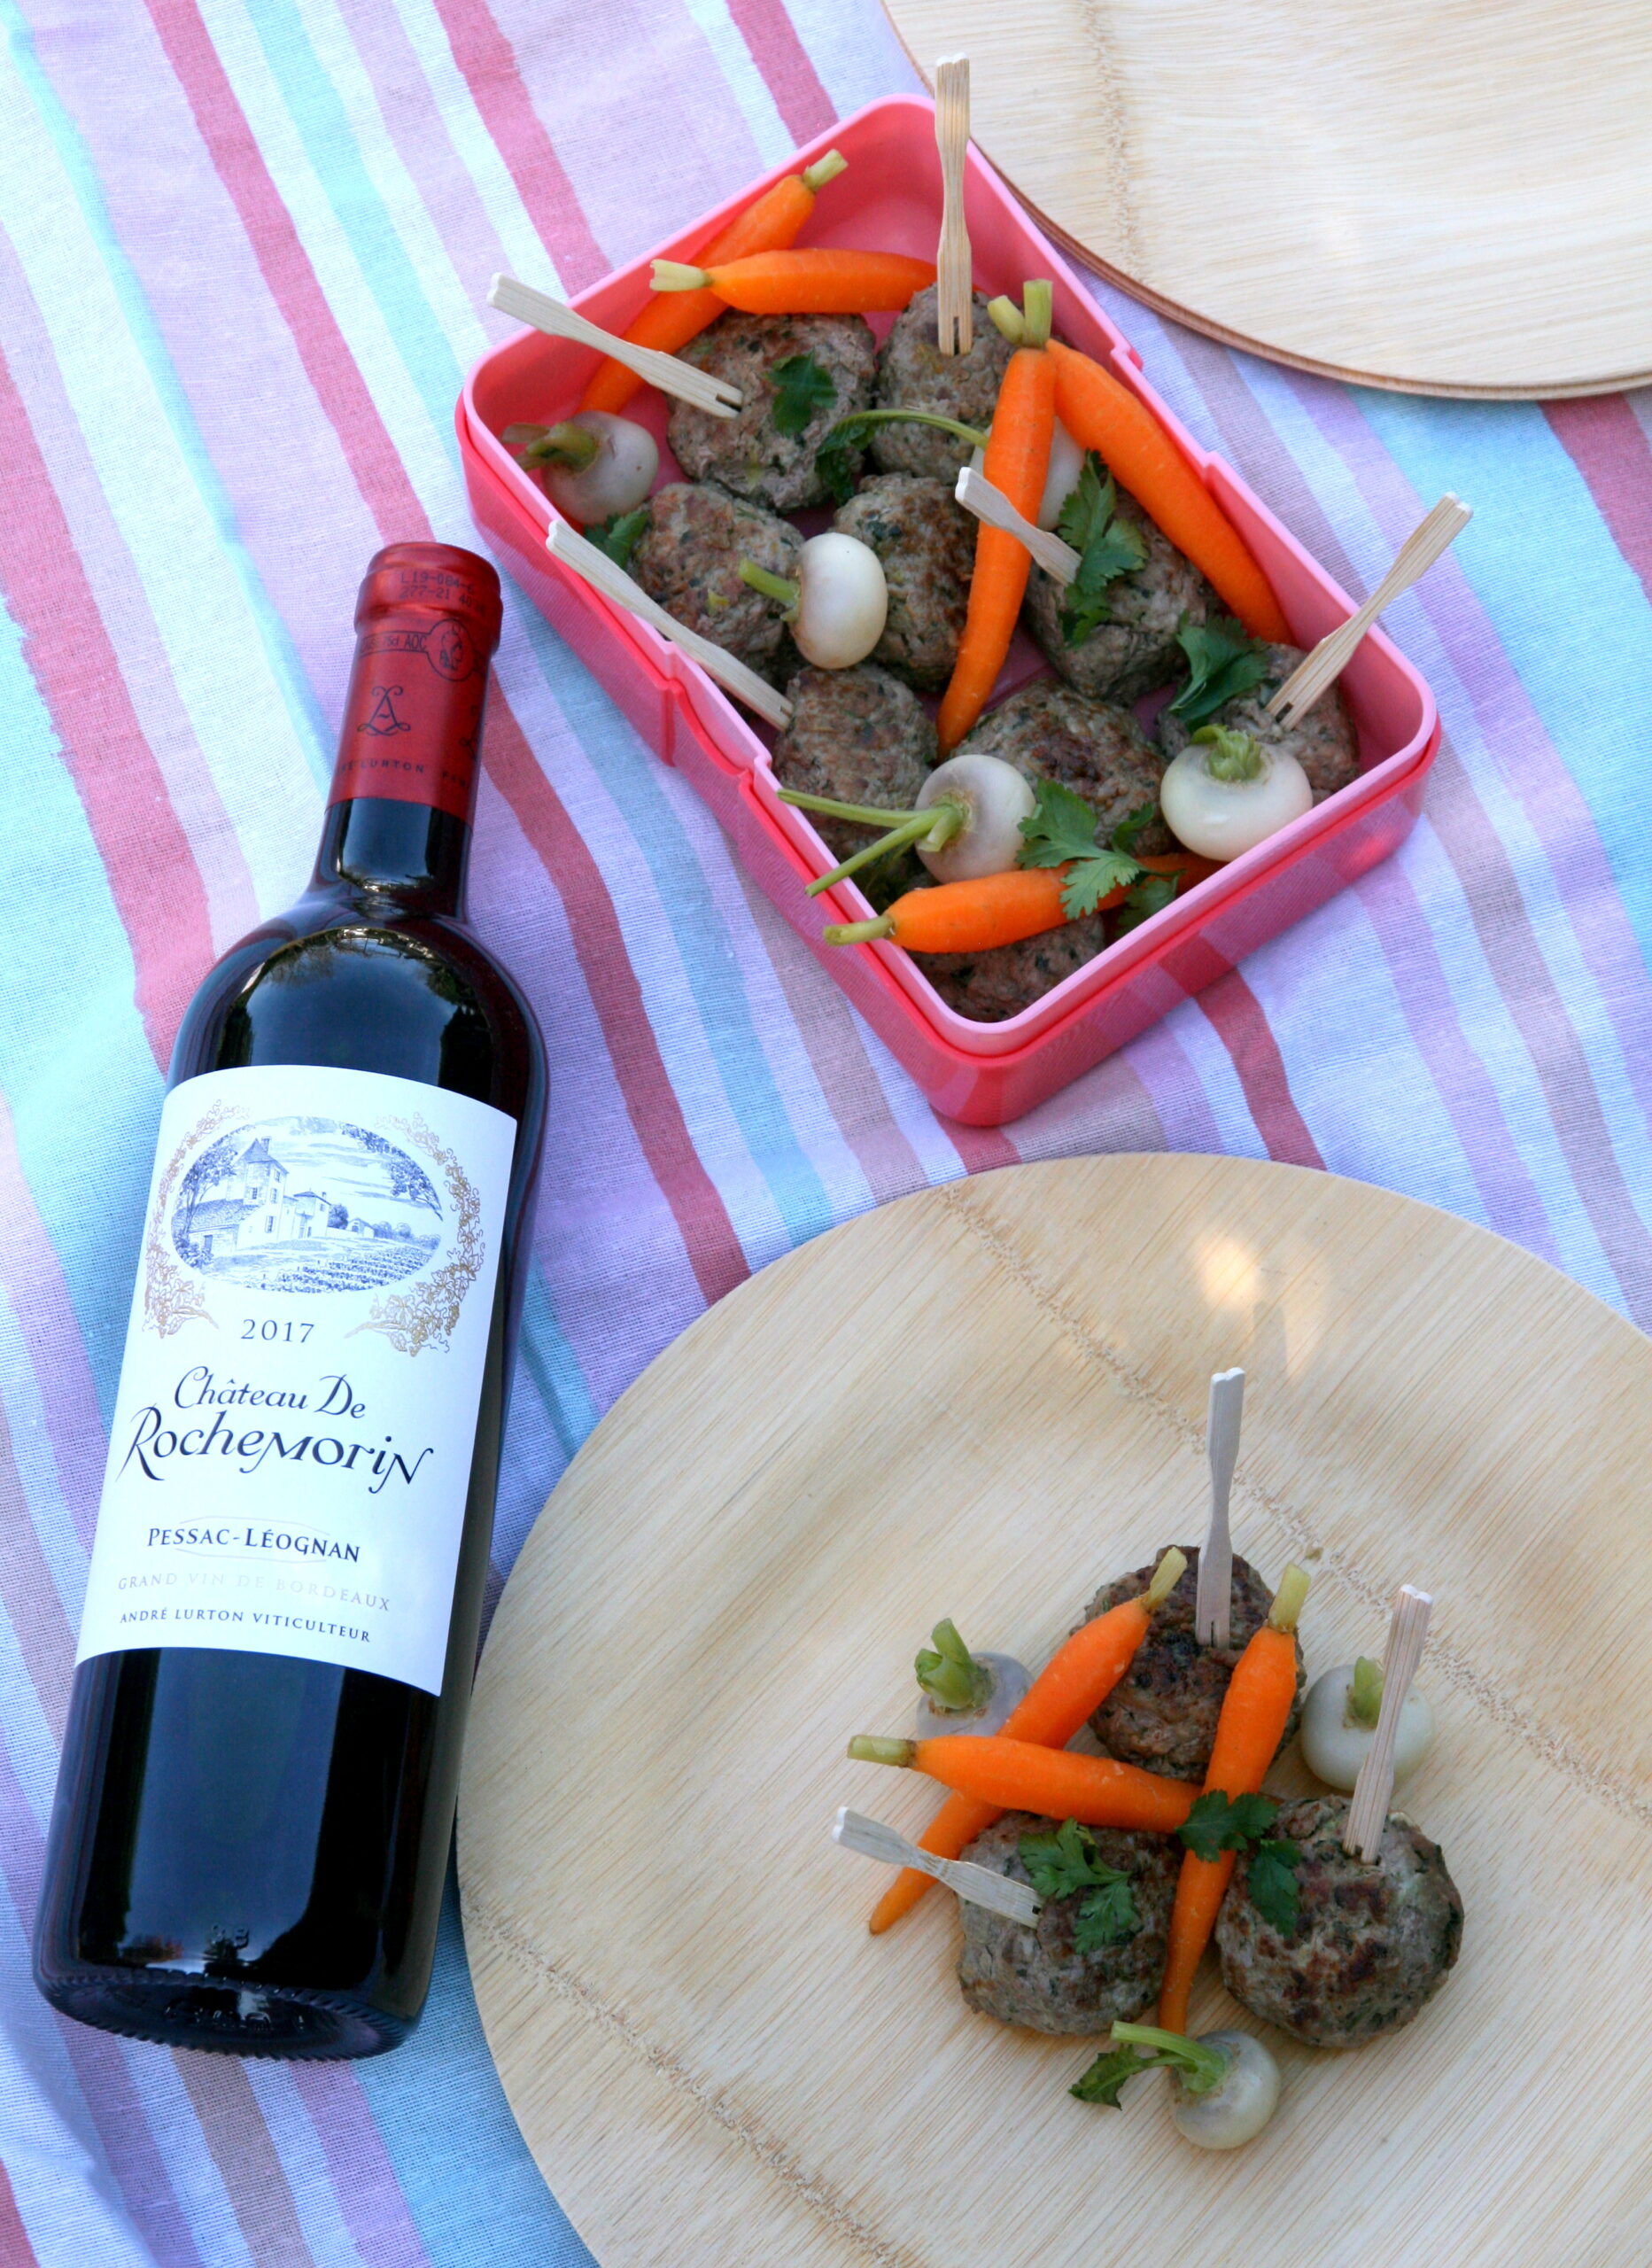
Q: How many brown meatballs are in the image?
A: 12